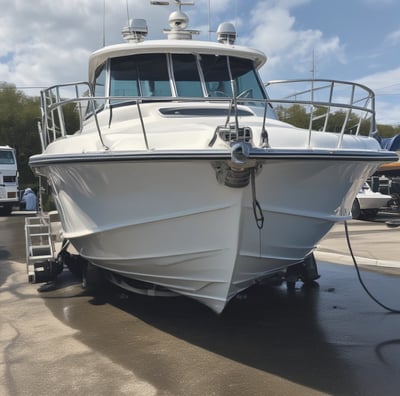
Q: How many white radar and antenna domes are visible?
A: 3